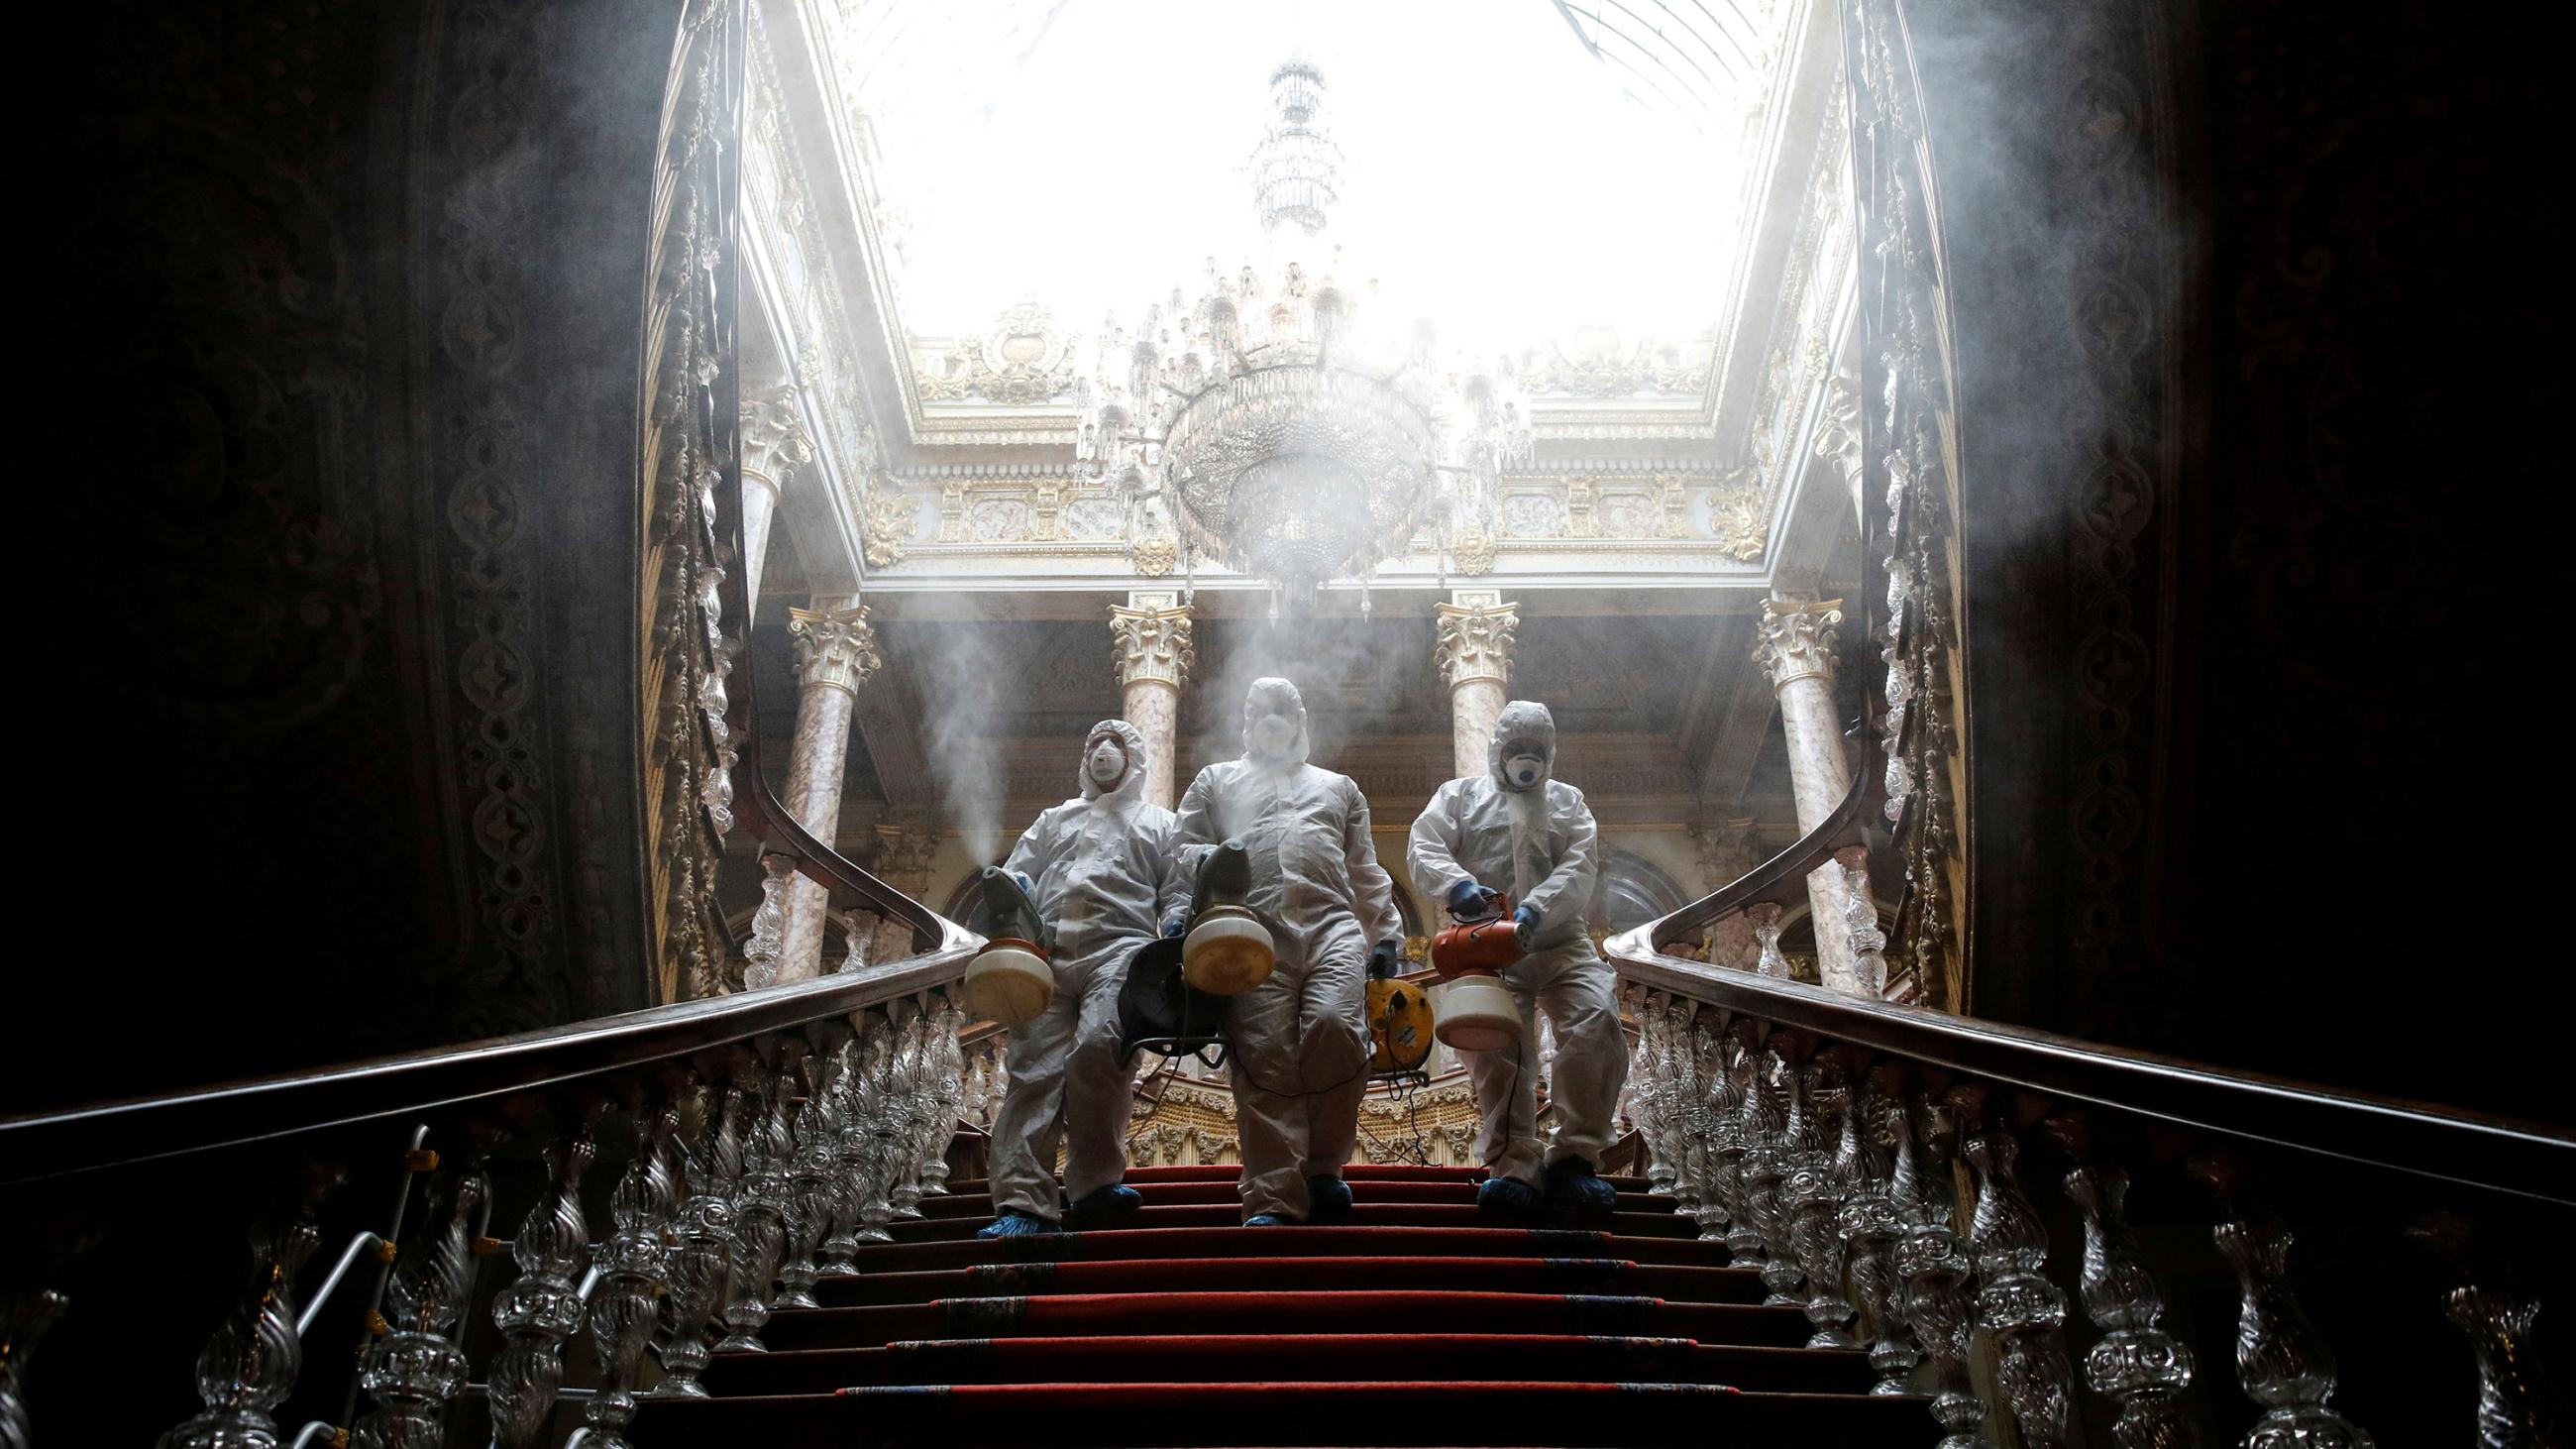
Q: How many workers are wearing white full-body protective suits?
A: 3